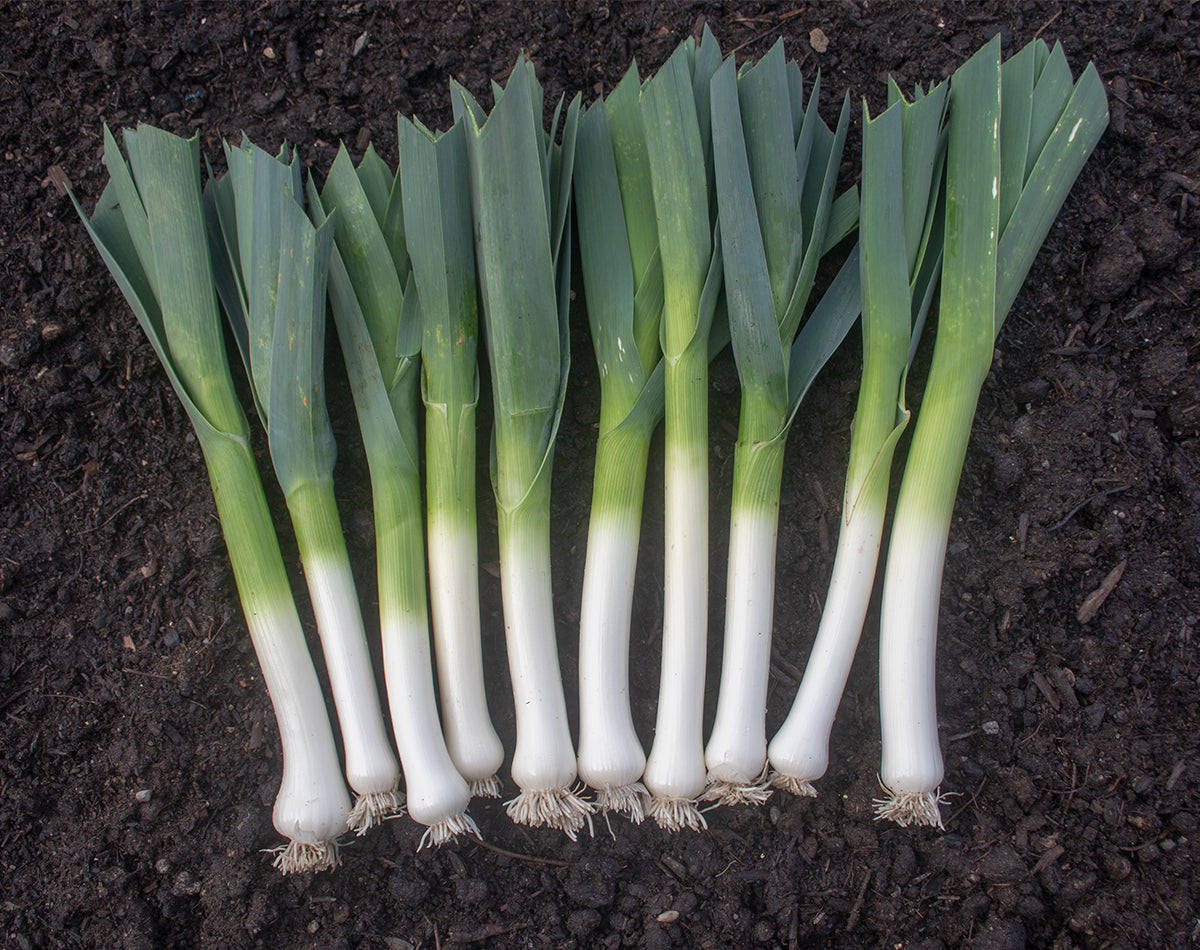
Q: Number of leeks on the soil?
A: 10